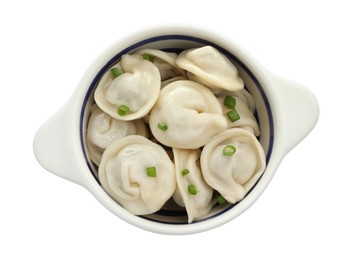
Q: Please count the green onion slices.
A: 11